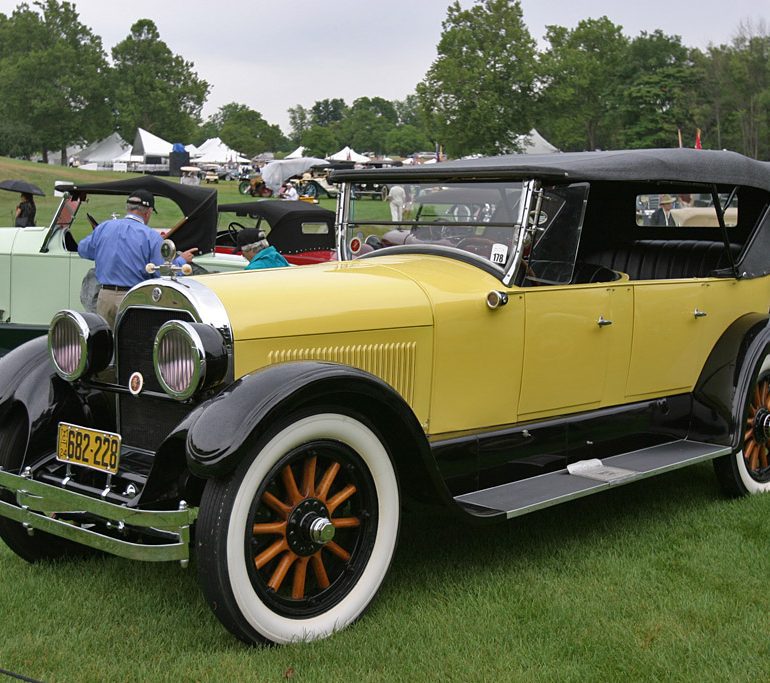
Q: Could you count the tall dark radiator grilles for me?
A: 1